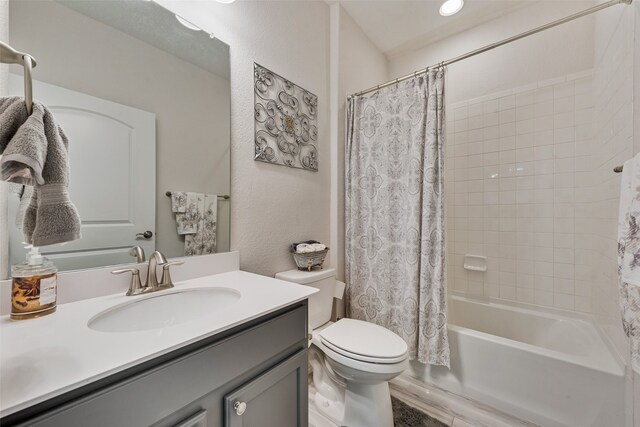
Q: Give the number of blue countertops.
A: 0